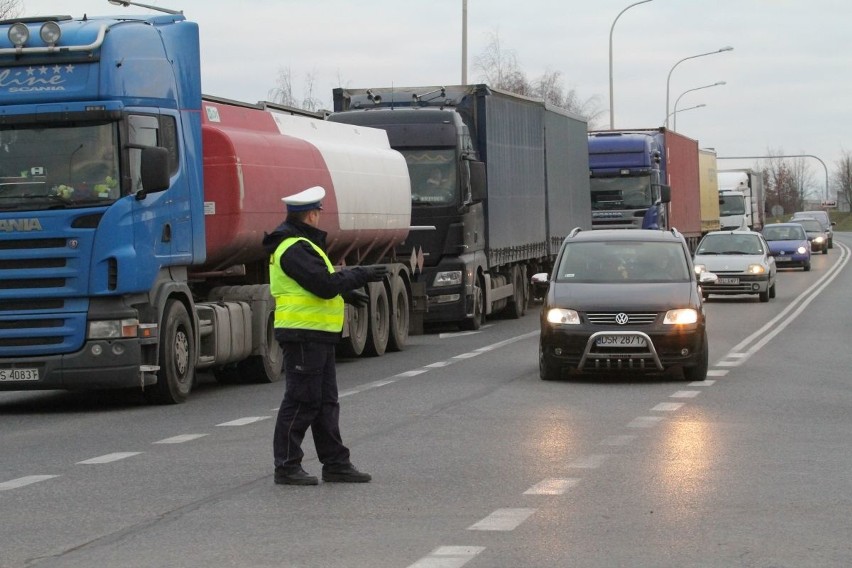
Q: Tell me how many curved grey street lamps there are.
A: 4